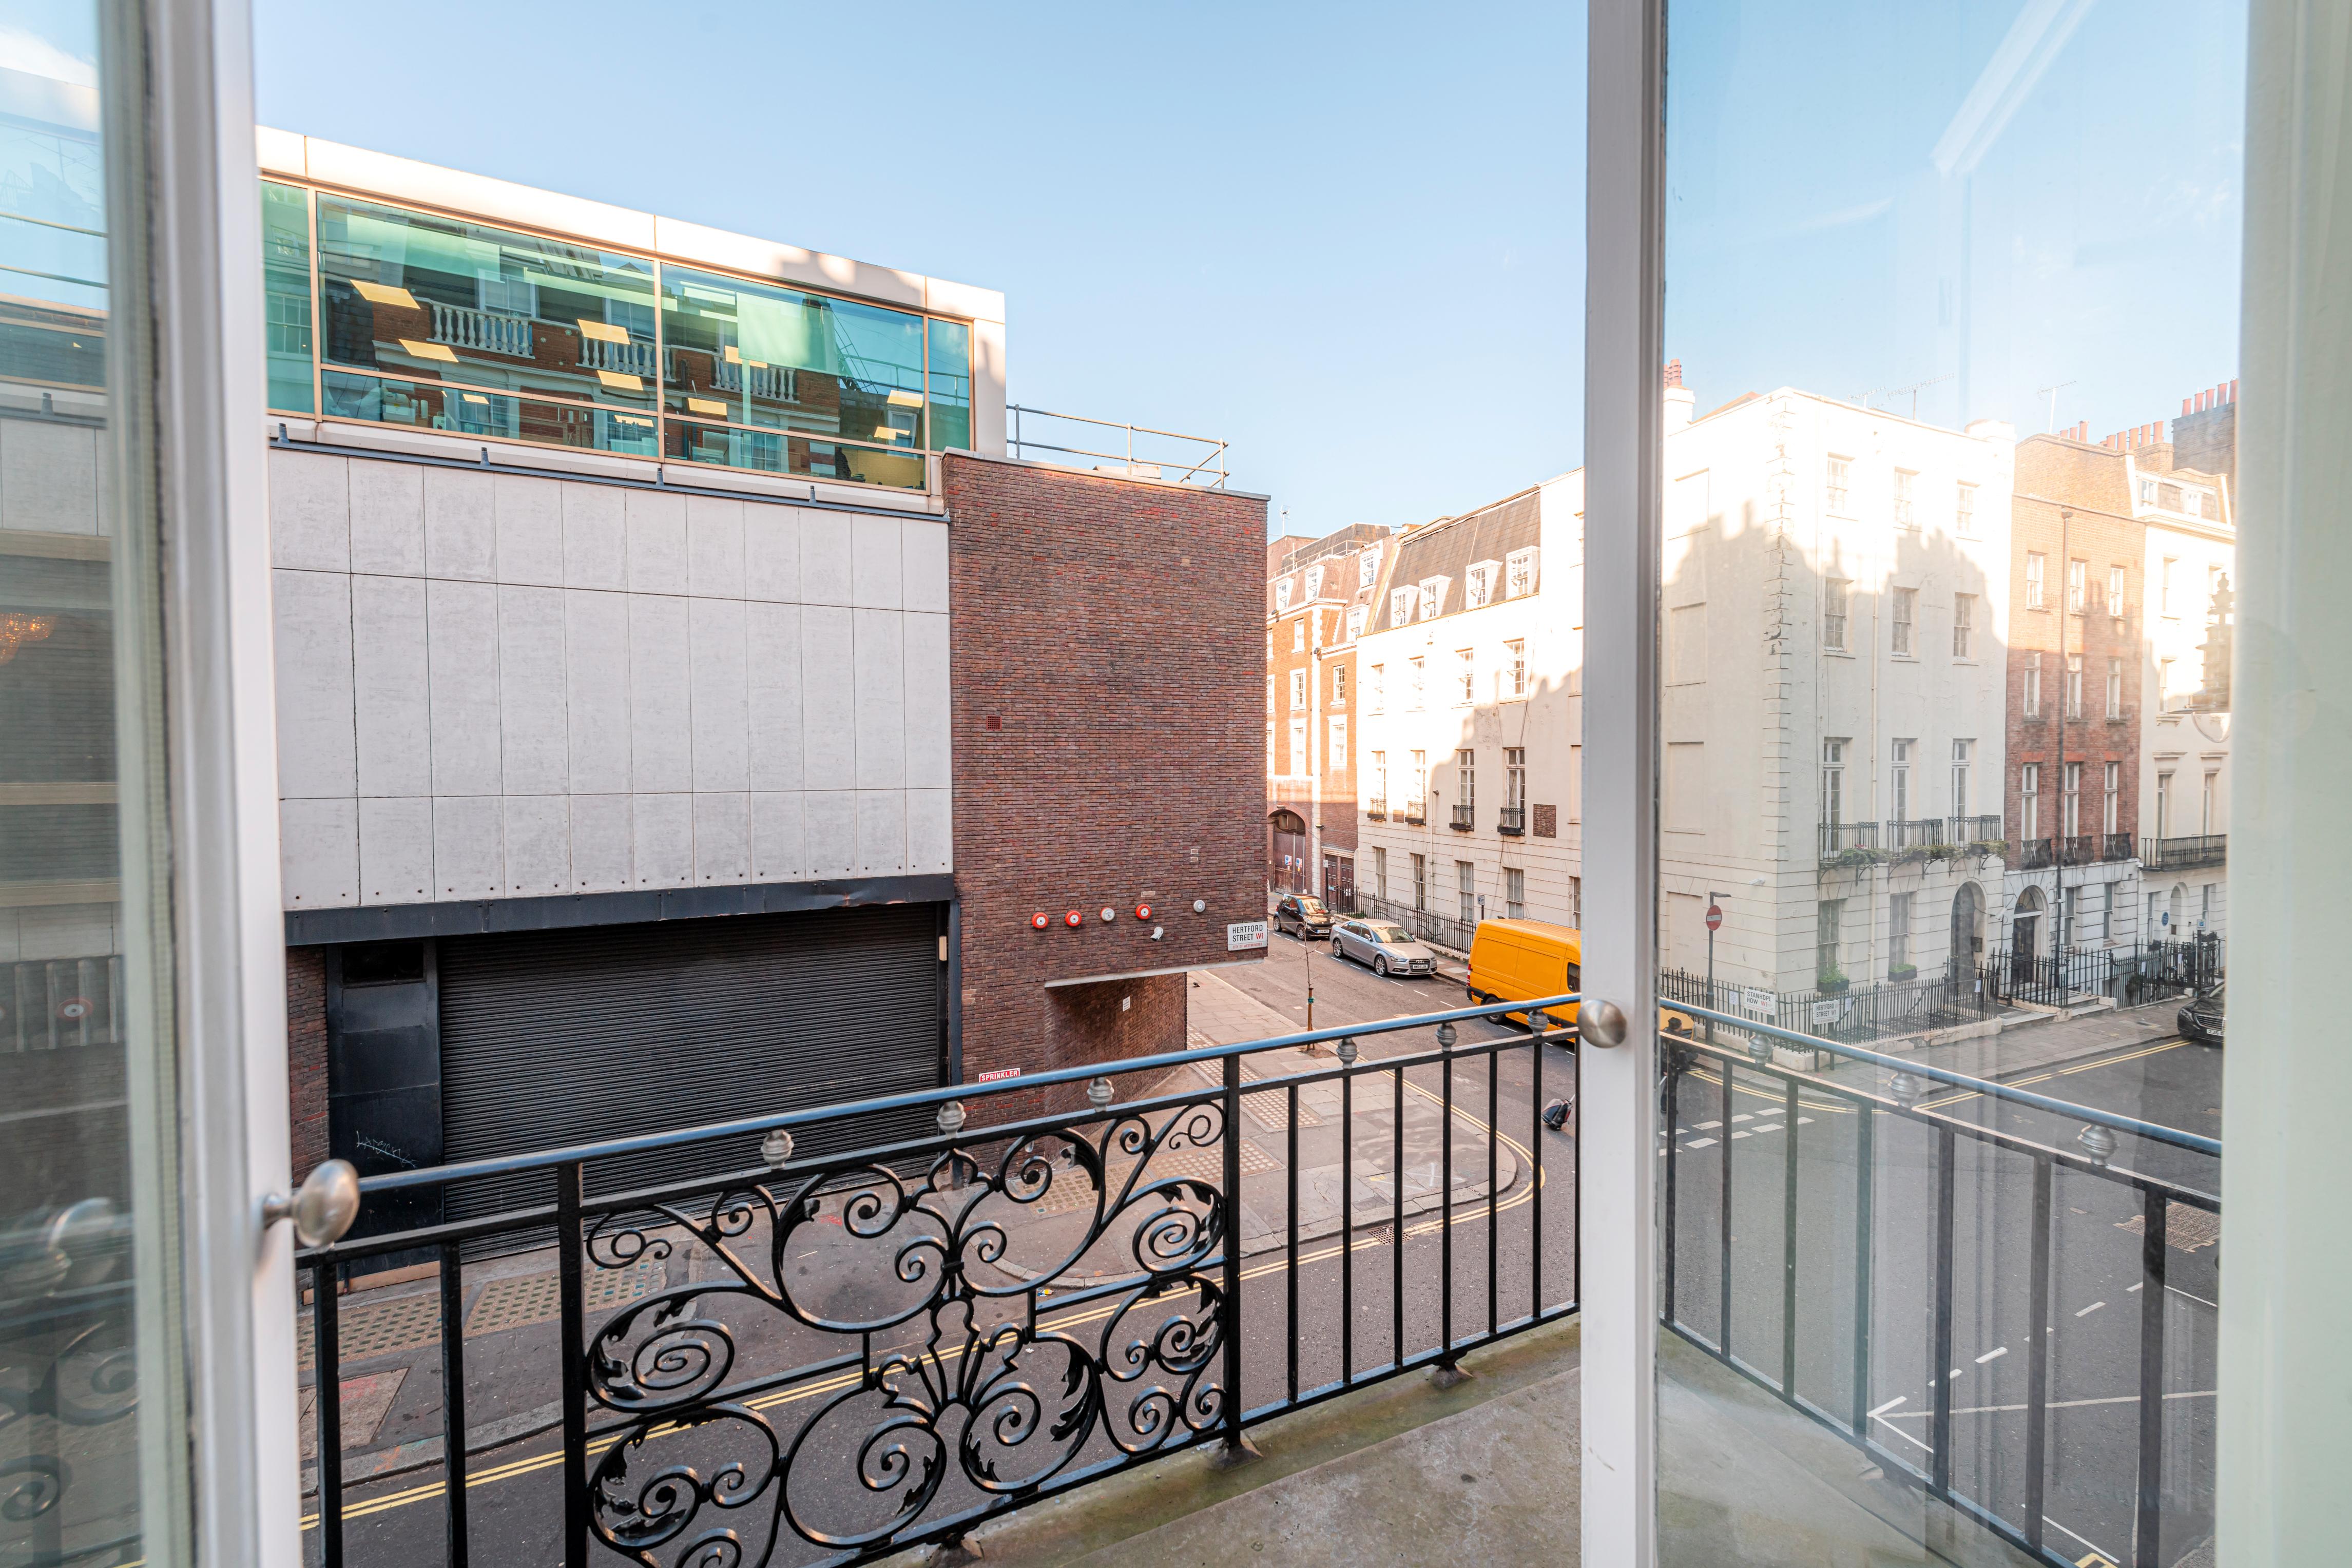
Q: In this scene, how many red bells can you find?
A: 3